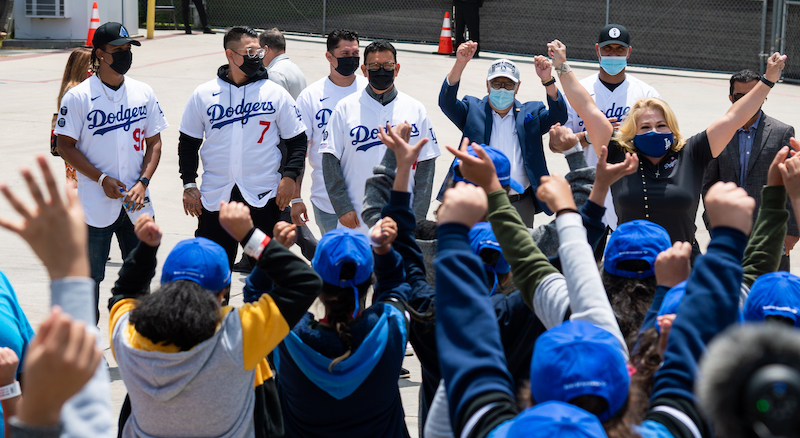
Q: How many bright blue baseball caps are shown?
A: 9